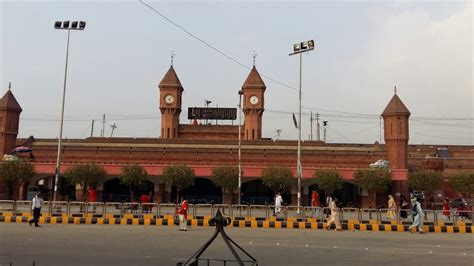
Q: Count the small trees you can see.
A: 10